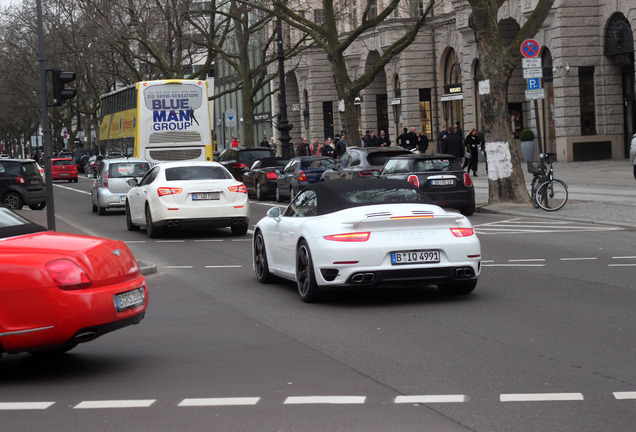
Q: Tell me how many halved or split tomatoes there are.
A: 0